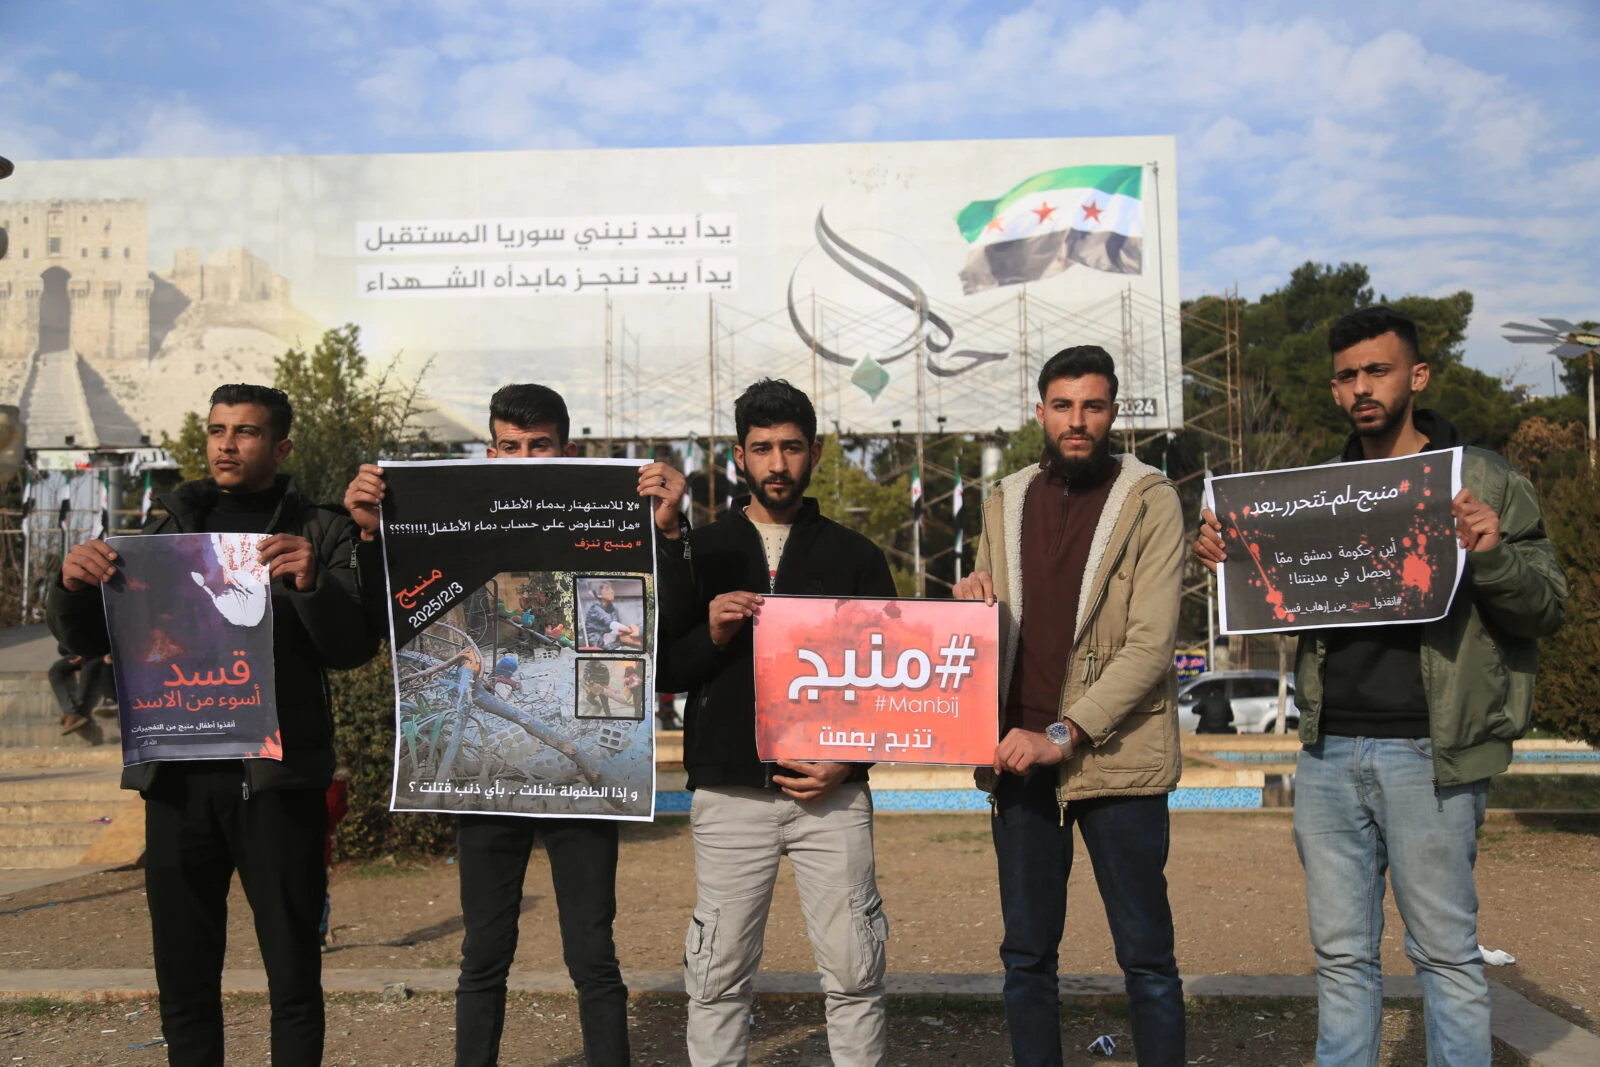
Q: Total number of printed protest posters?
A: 4